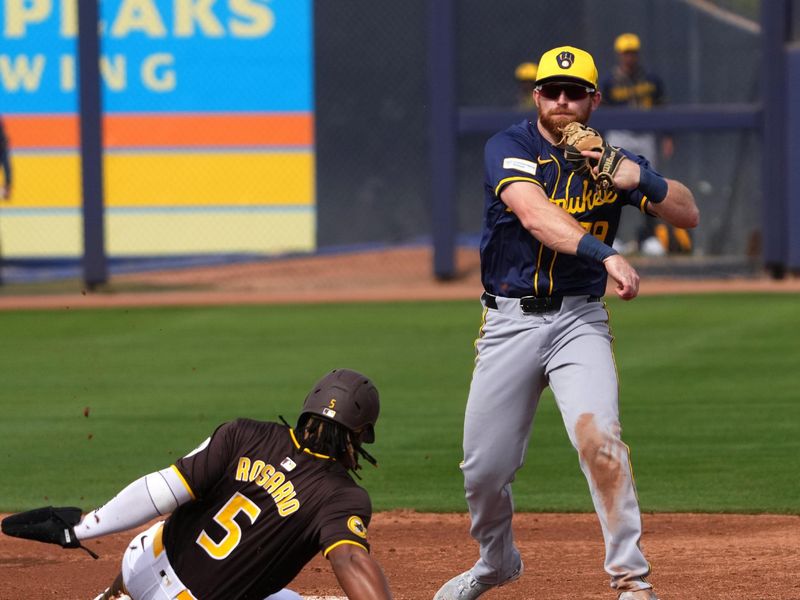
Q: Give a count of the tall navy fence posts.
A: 3